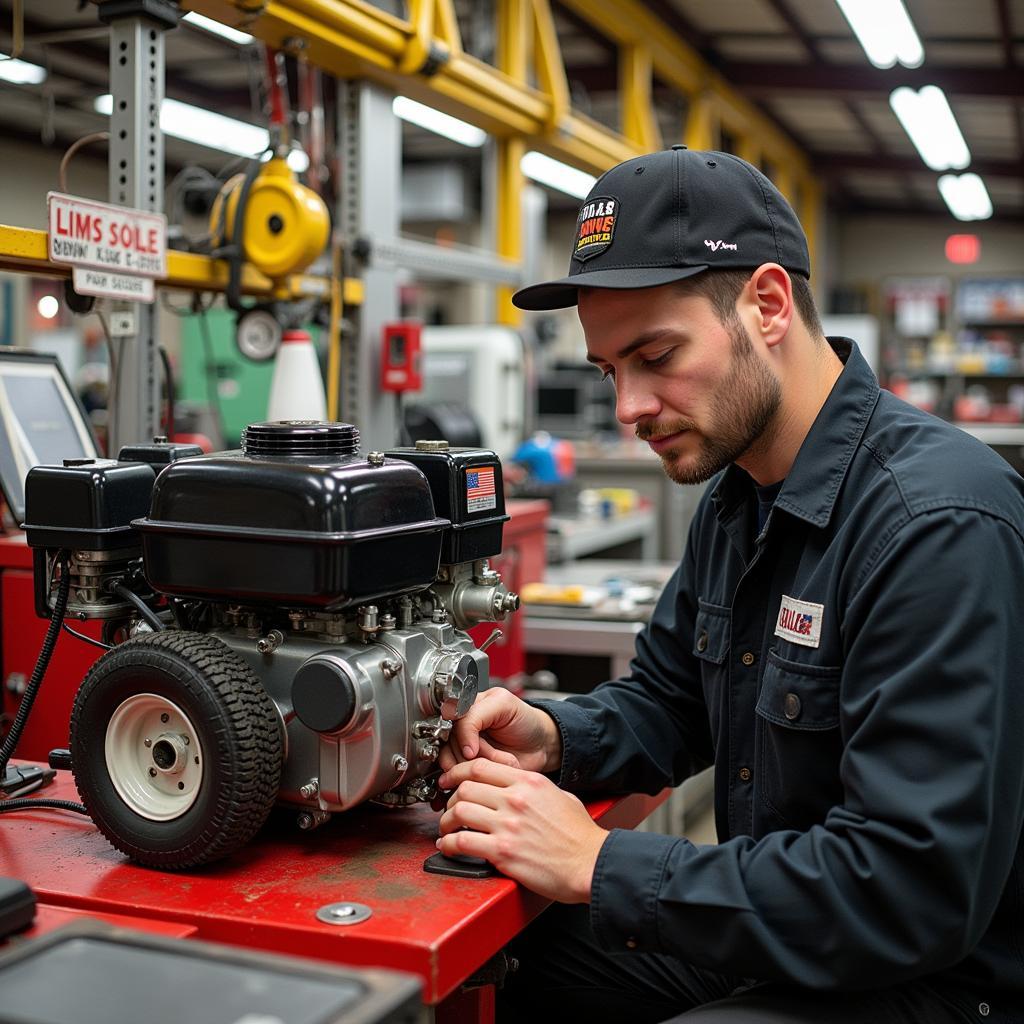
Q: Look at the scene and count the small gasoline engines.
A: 1